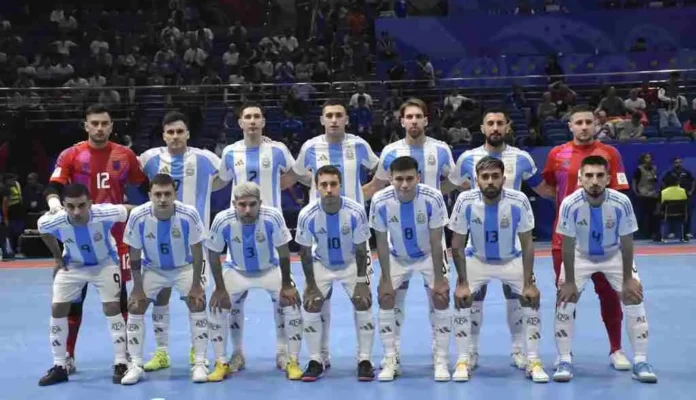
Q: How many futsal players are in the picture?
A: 14